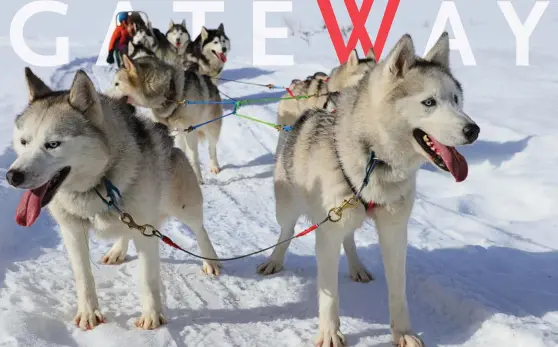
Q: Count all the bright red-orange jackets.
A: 1